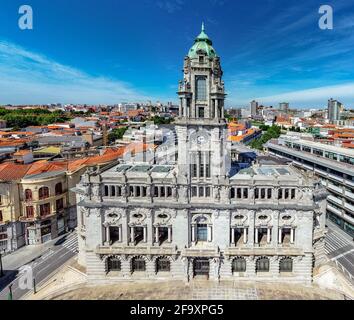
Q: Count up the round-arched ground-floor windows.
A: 6